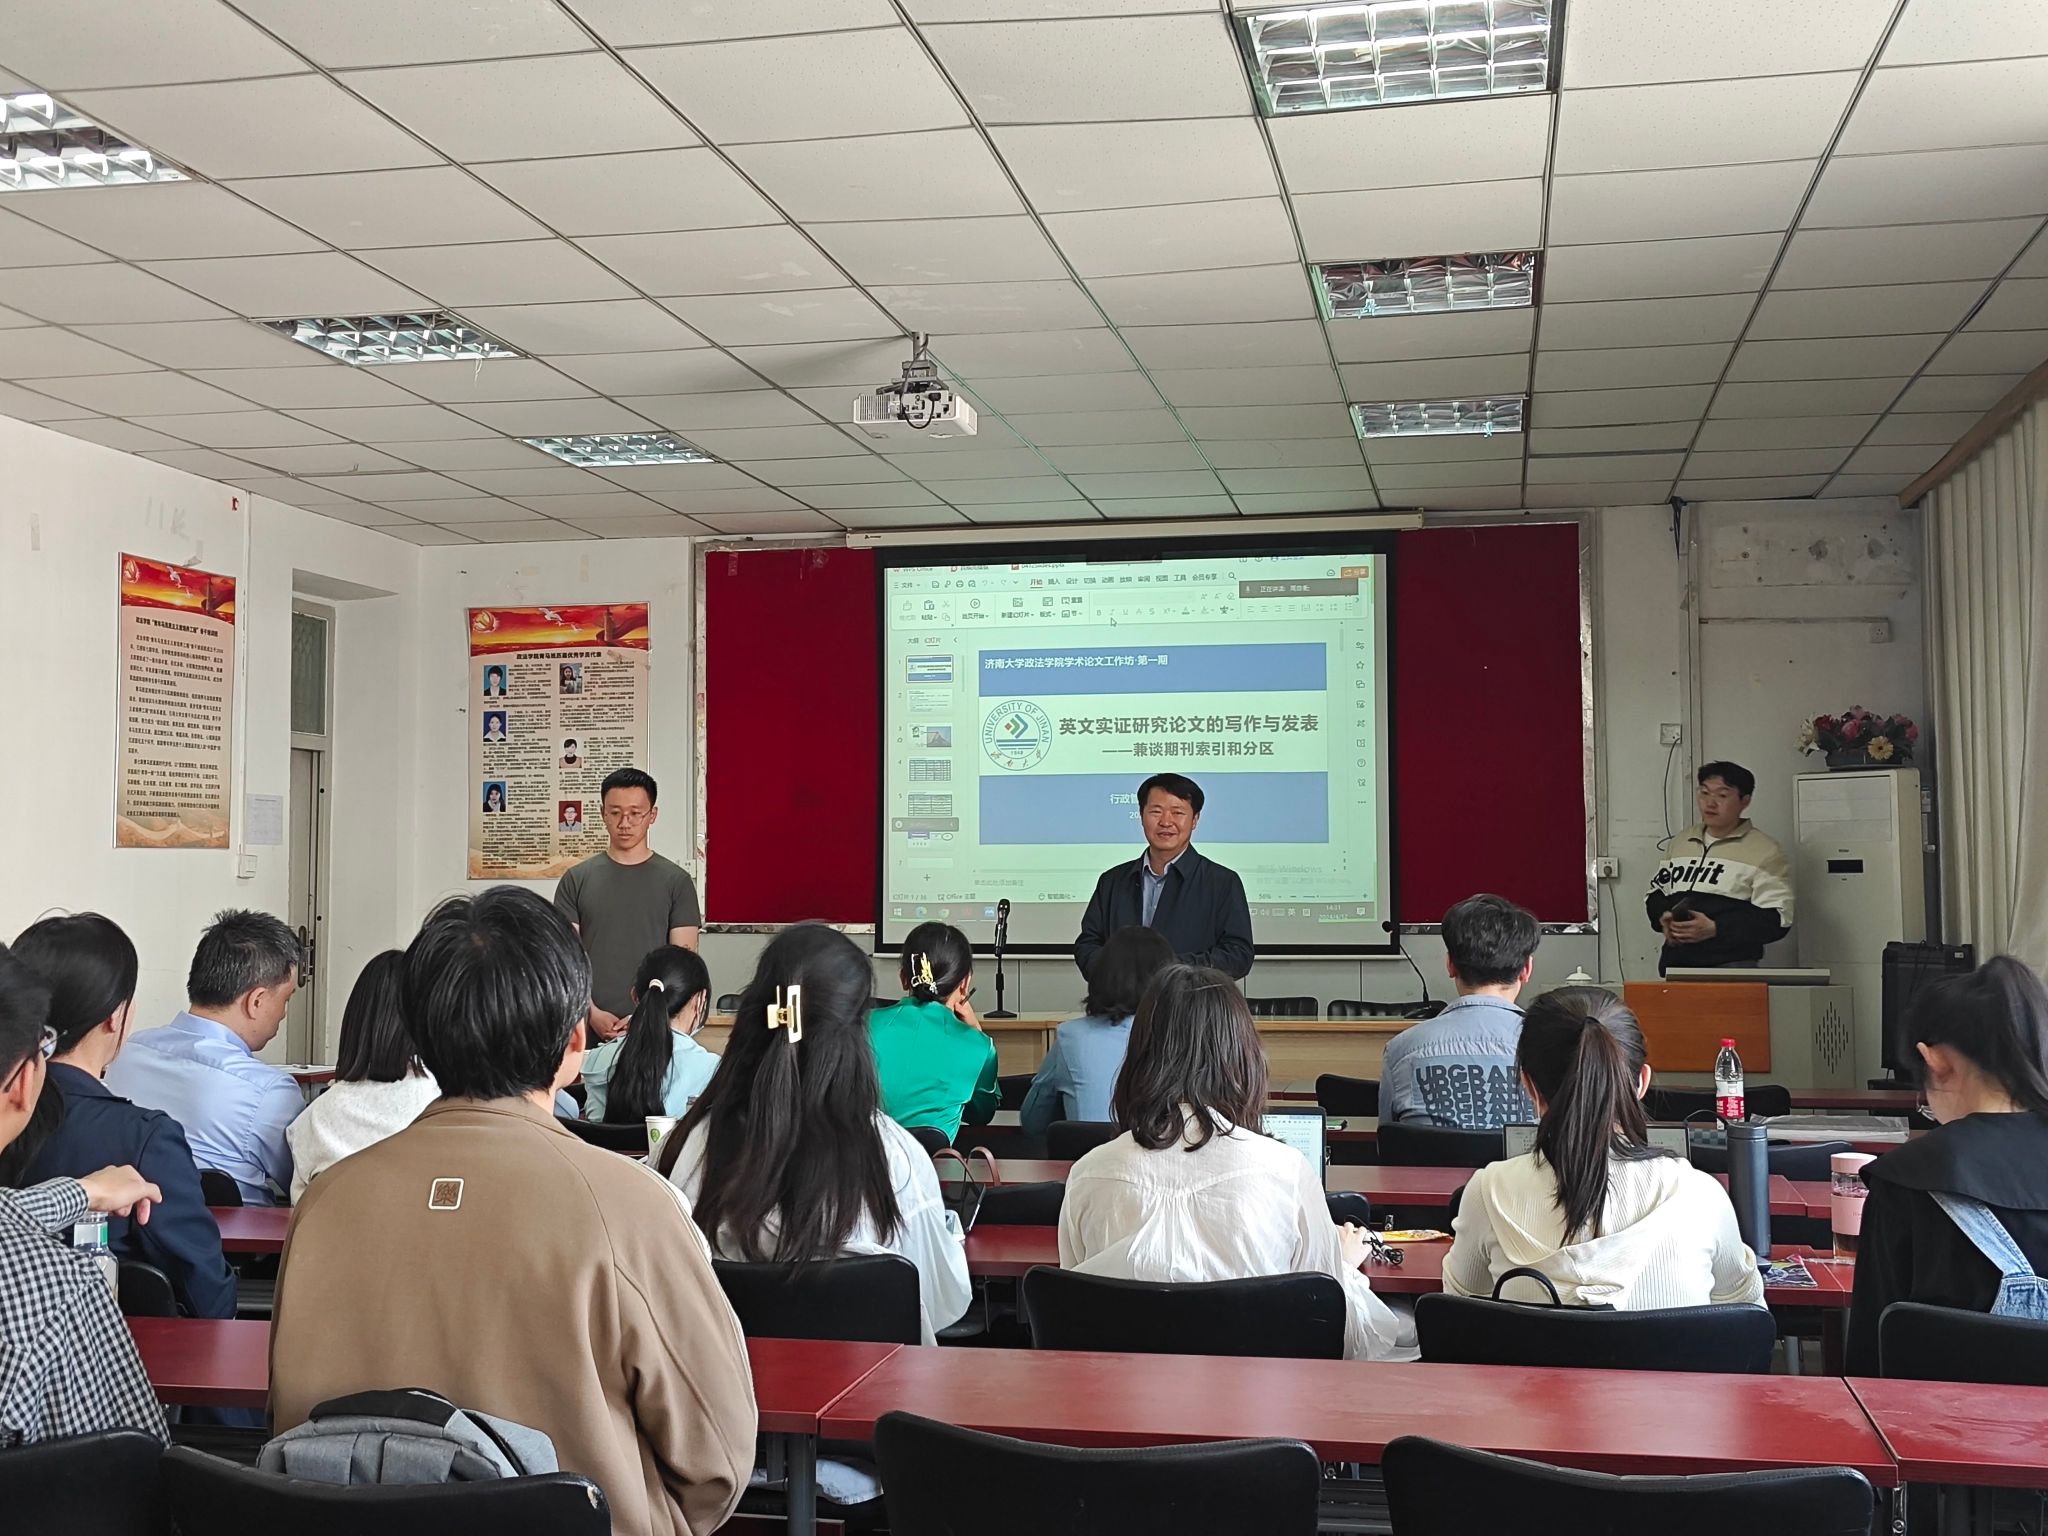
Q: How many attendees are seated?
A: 13